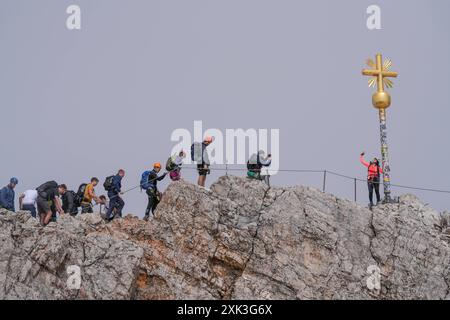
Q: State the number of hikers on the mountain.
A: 12